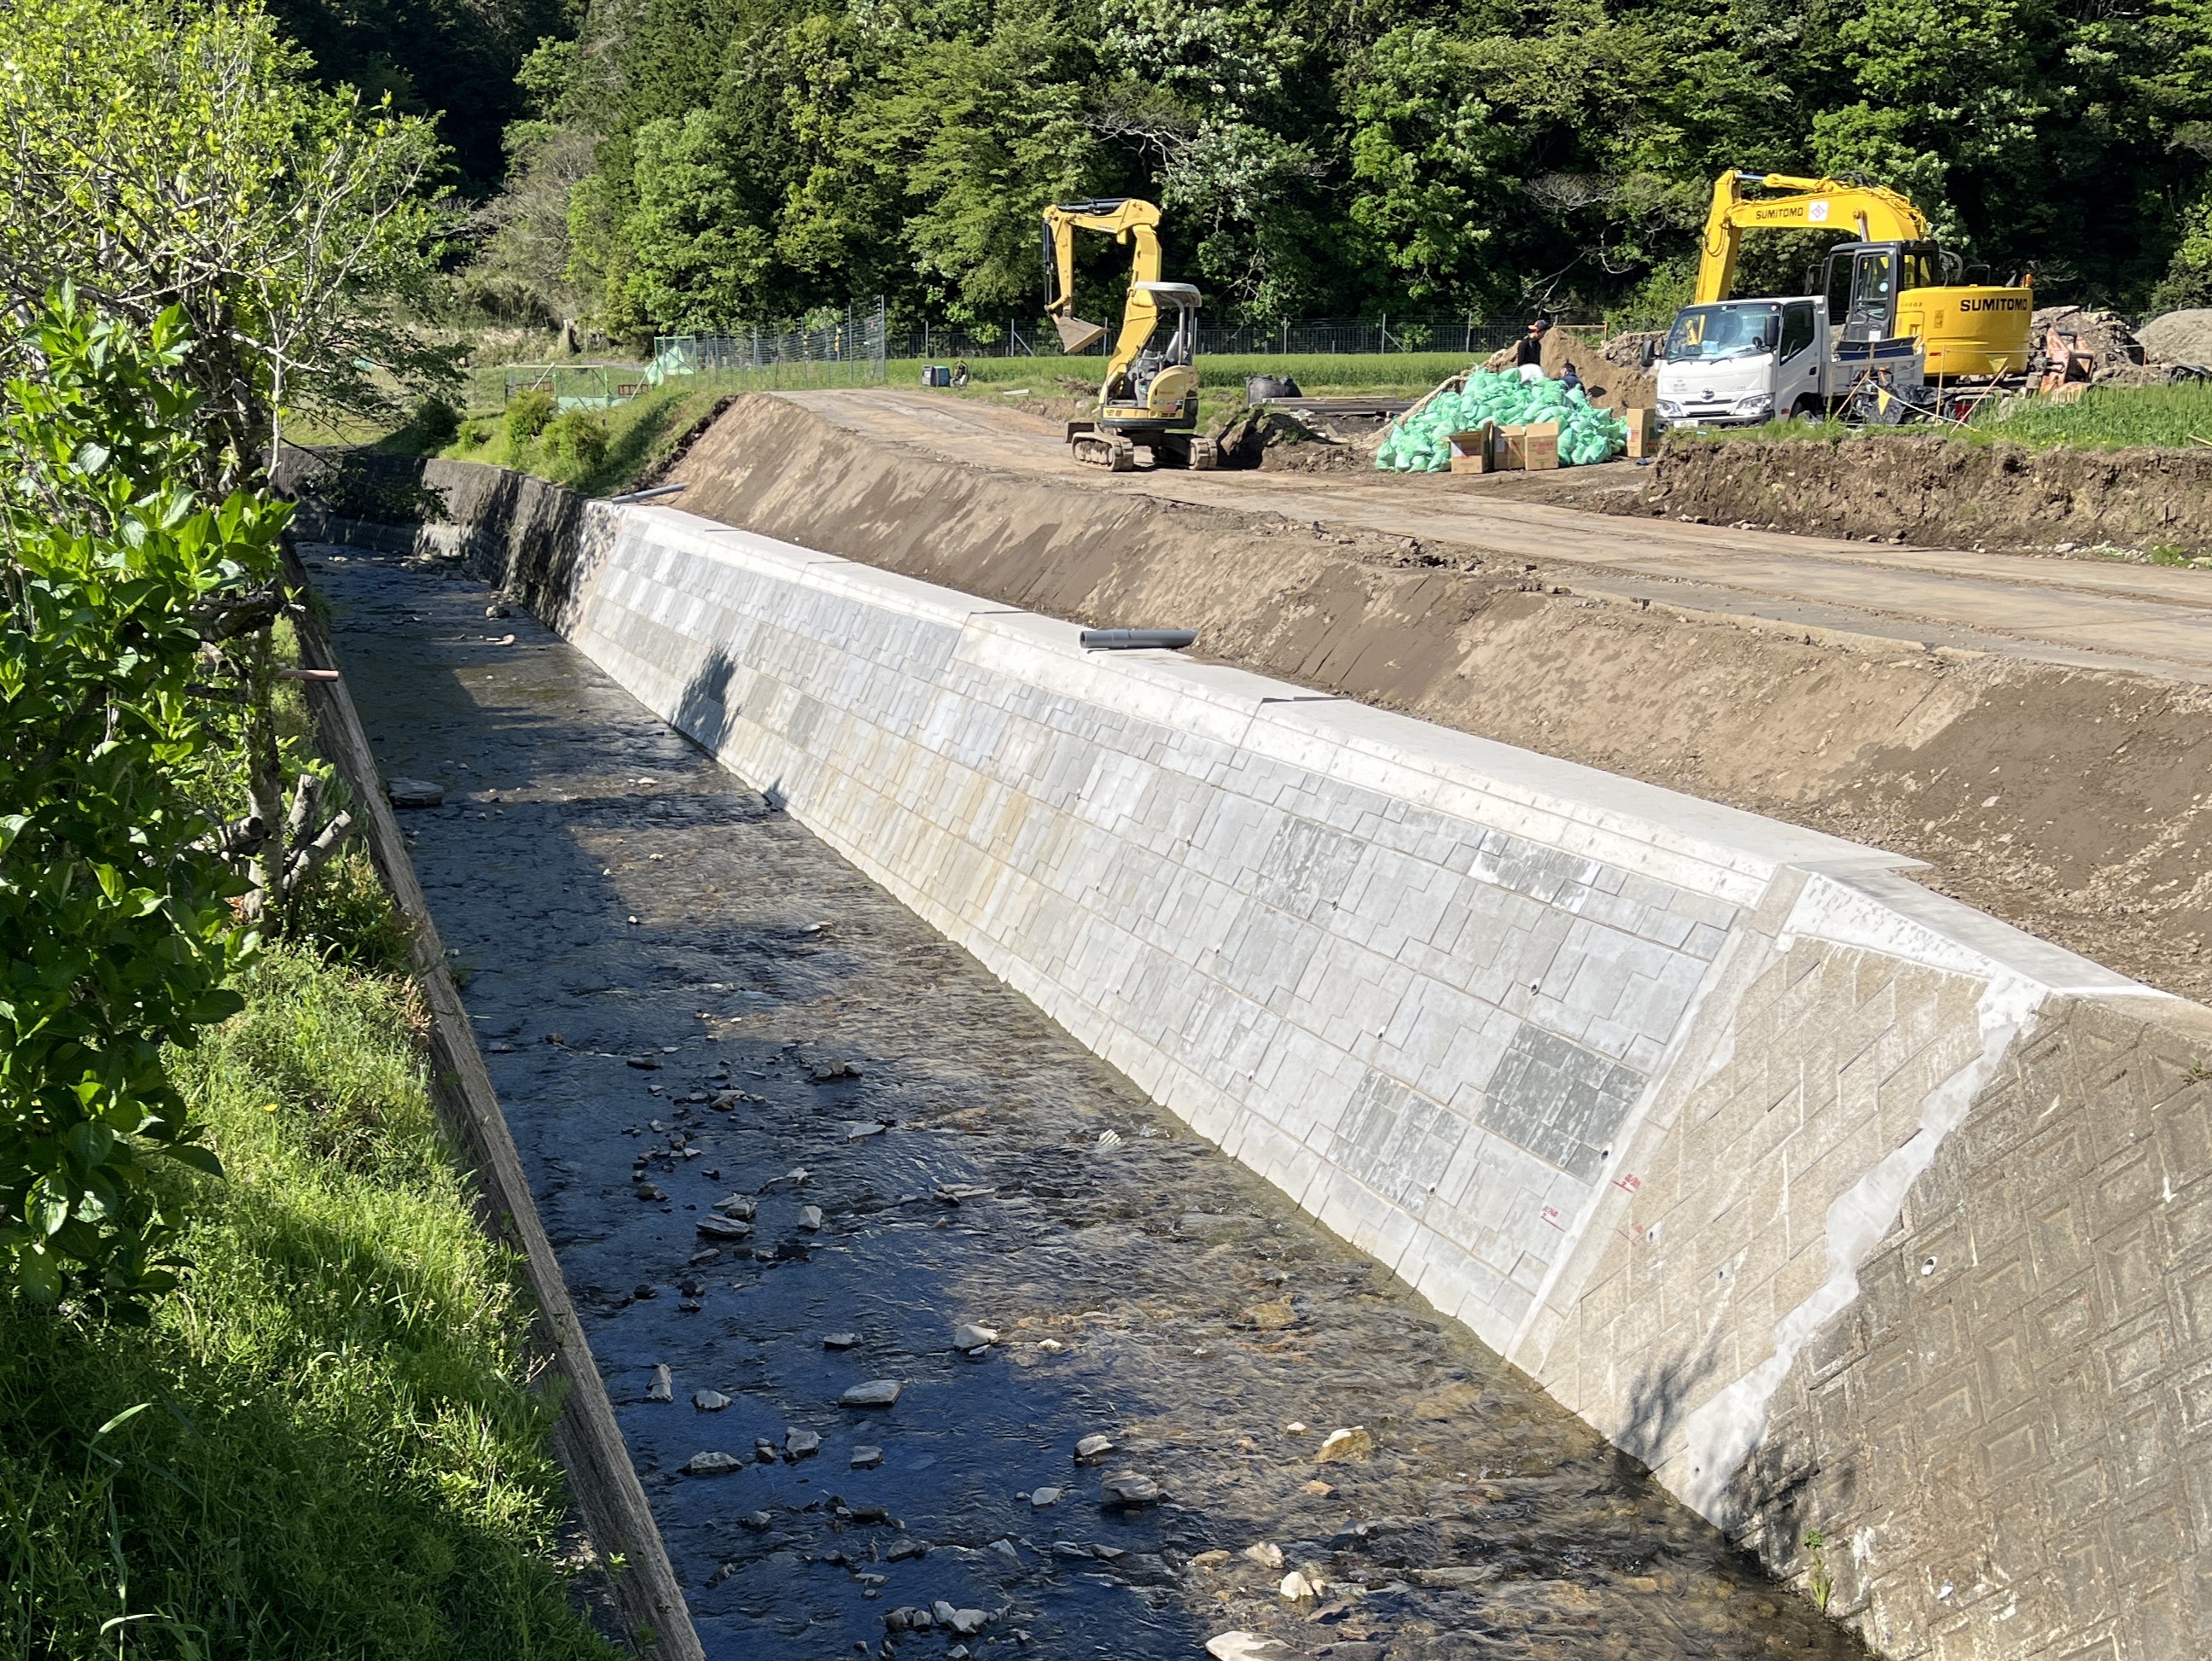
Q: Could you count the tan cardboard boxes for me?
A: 4